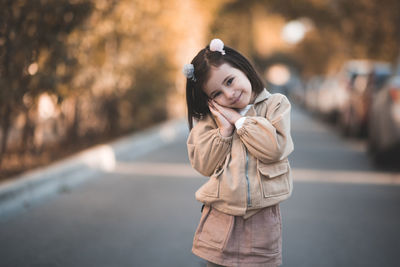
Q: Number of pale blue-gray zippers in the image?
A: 1